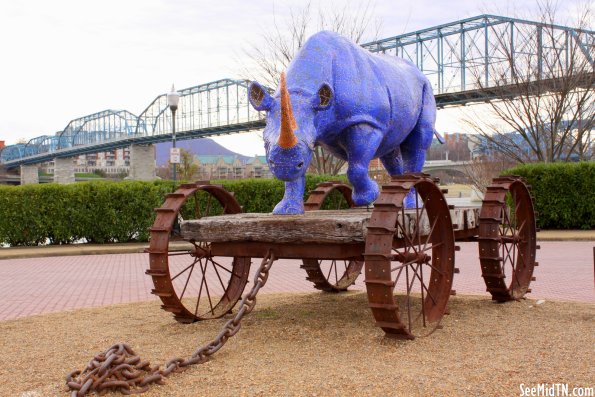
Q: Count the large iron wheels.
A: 4